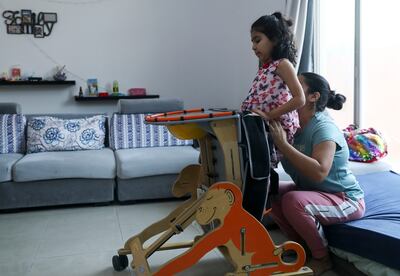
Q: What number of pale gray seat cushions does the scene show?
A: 3